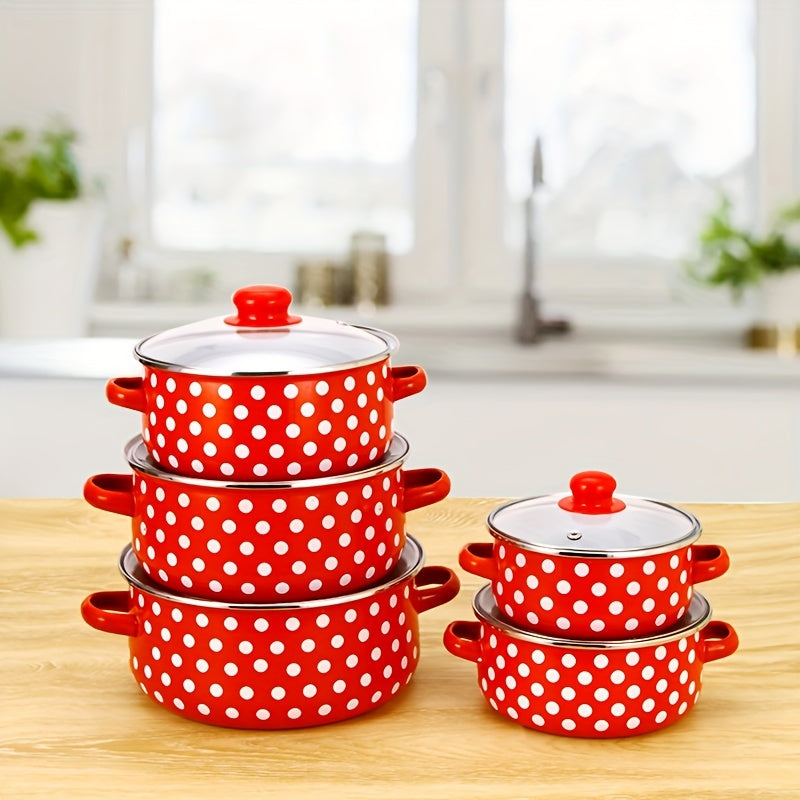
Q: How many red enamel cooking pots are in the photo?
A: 5